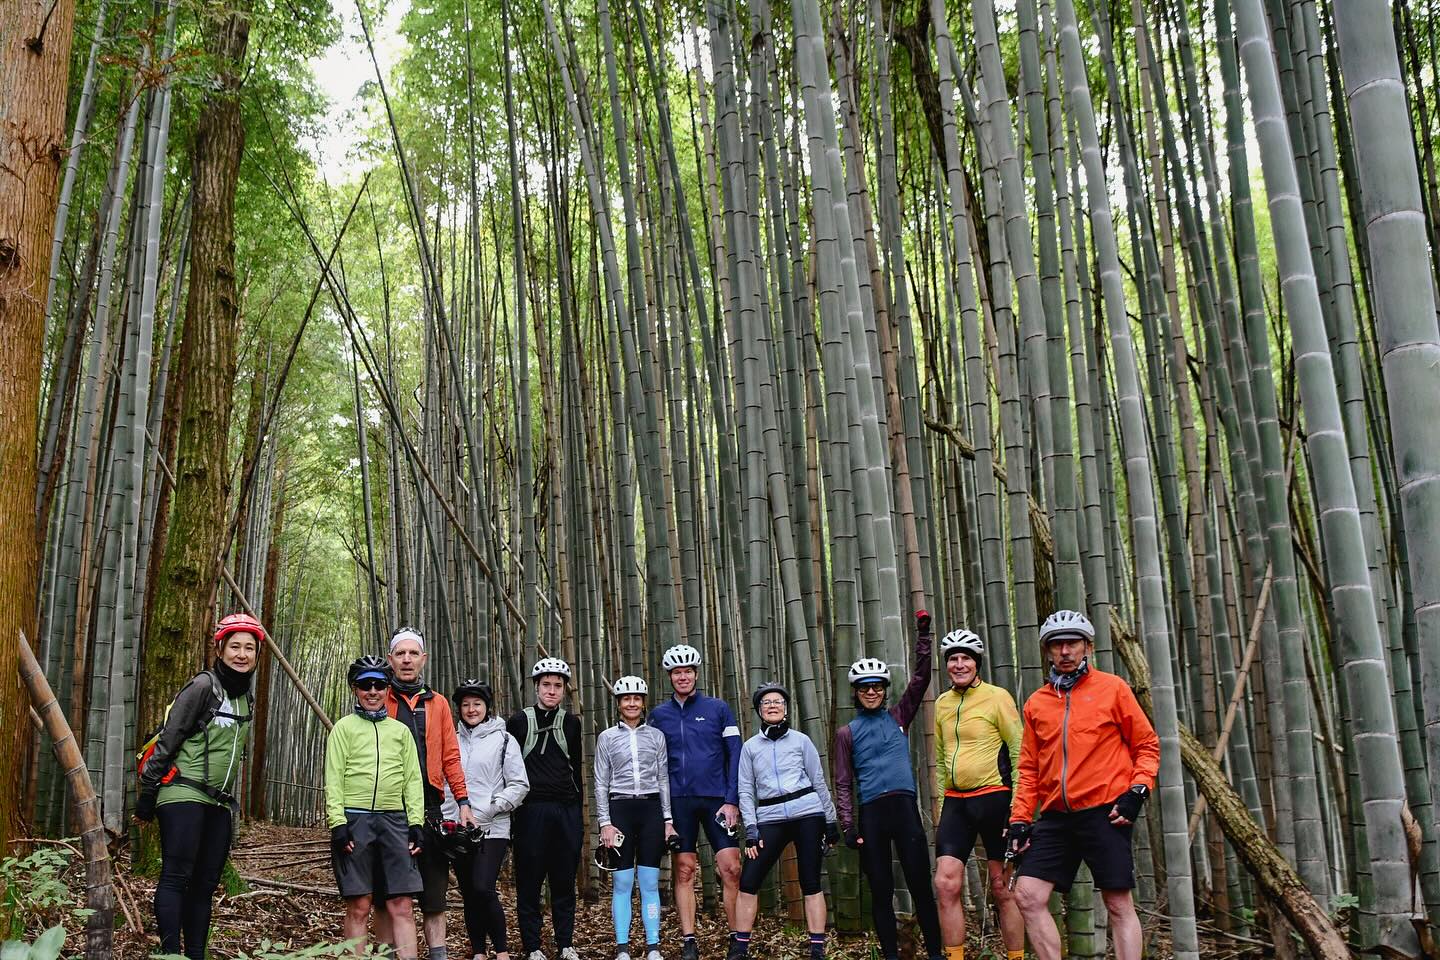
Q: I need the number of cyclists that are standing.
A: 11